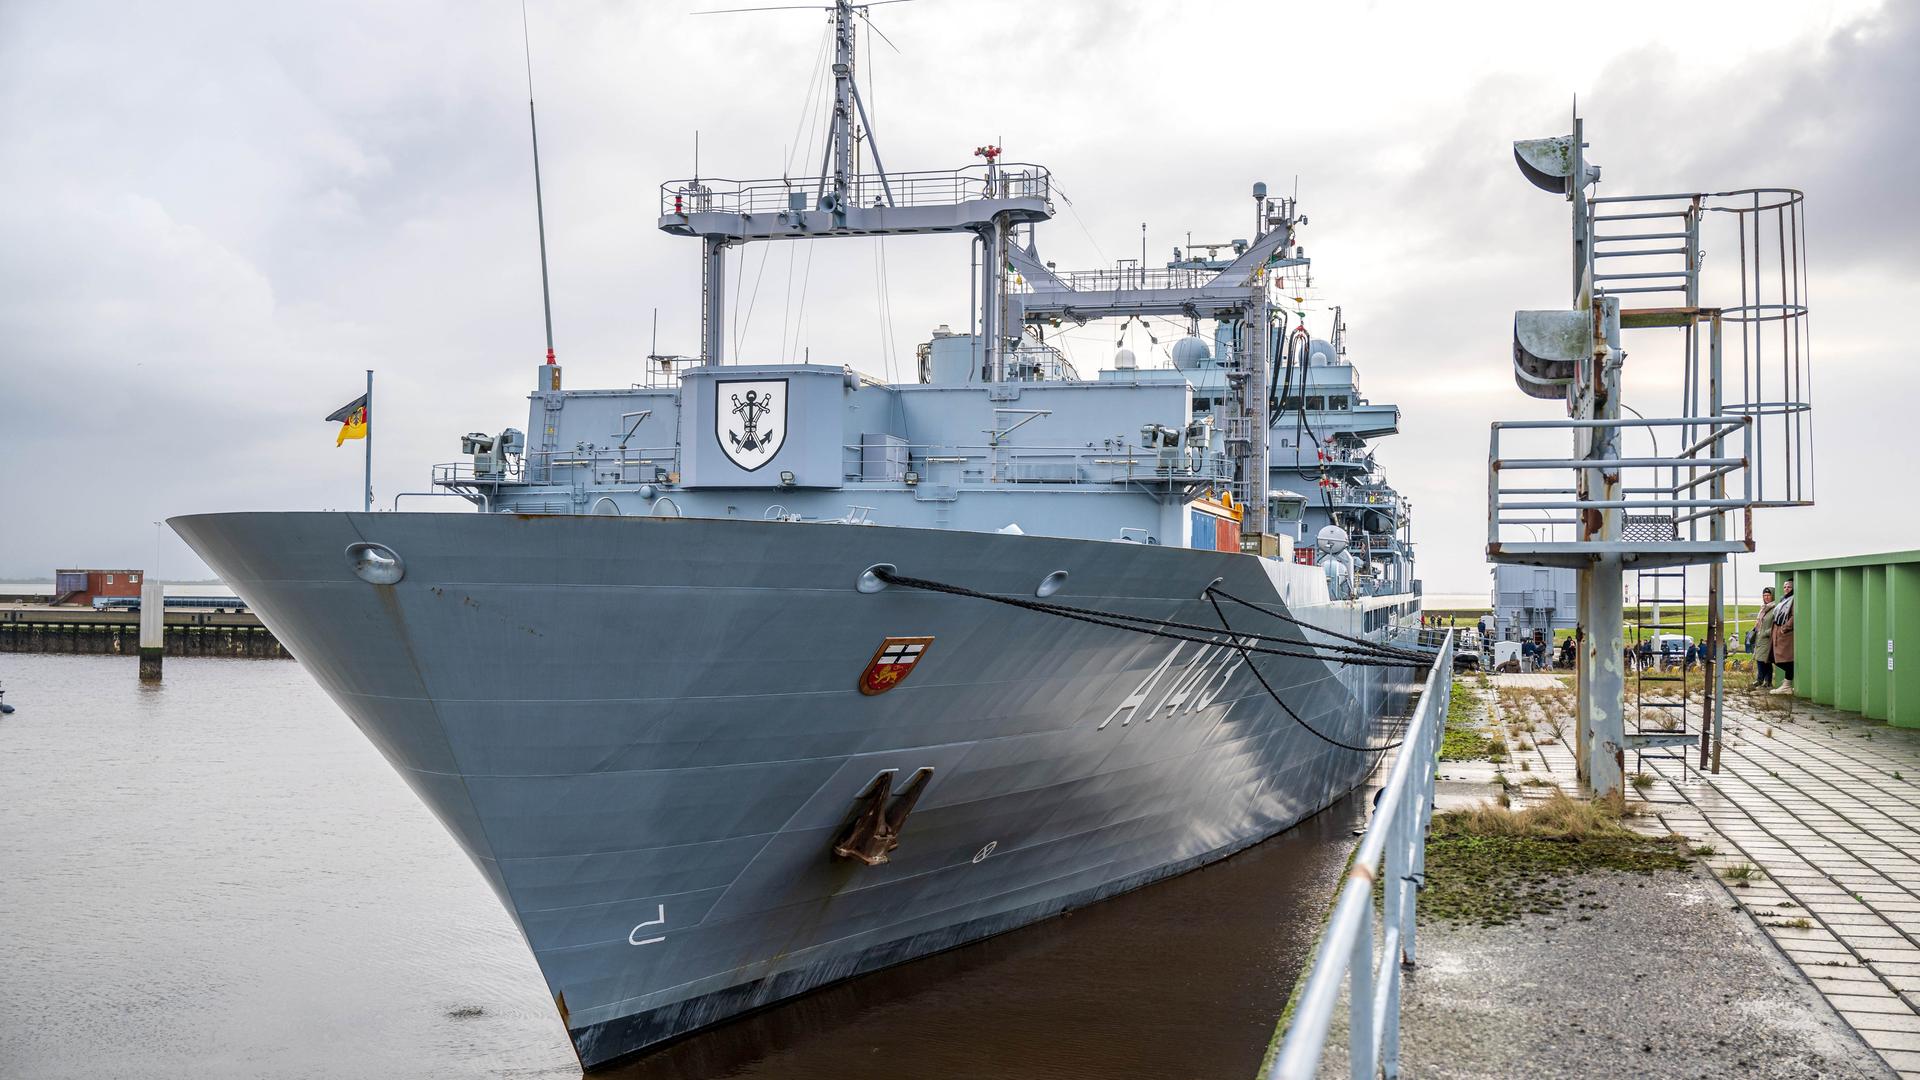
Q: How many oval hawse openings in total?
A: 4